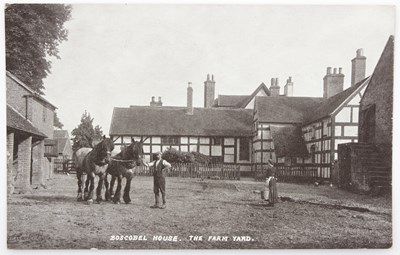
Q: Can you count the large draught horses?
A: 2